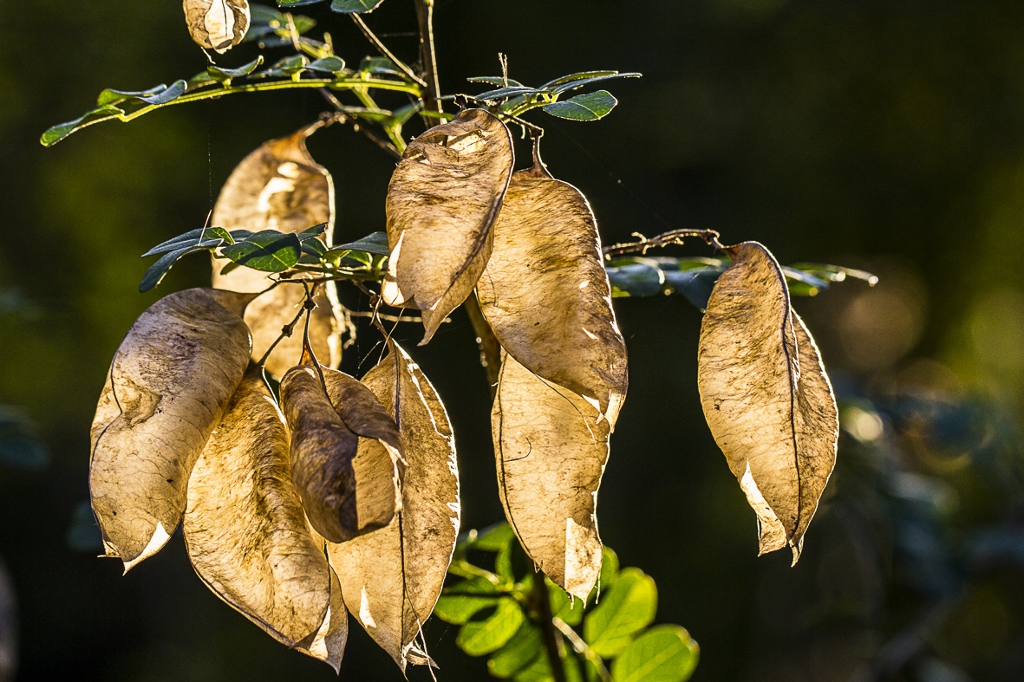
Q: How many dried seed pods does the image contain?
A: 10